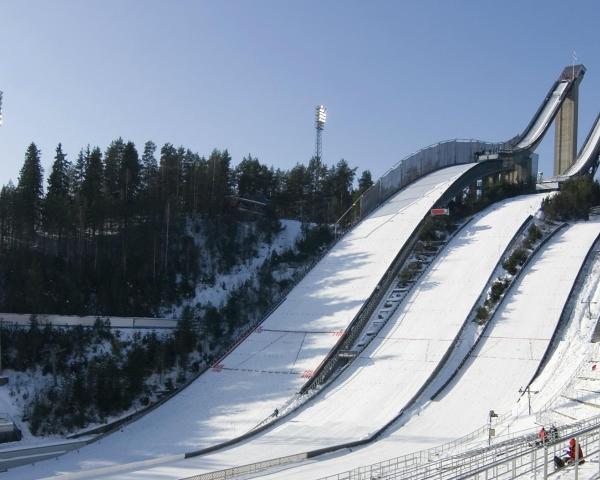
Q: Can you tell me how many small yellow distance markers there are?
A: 0